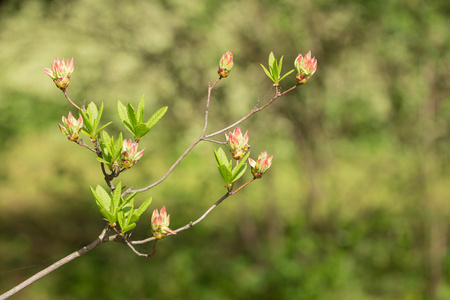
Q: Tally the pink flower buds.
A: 8